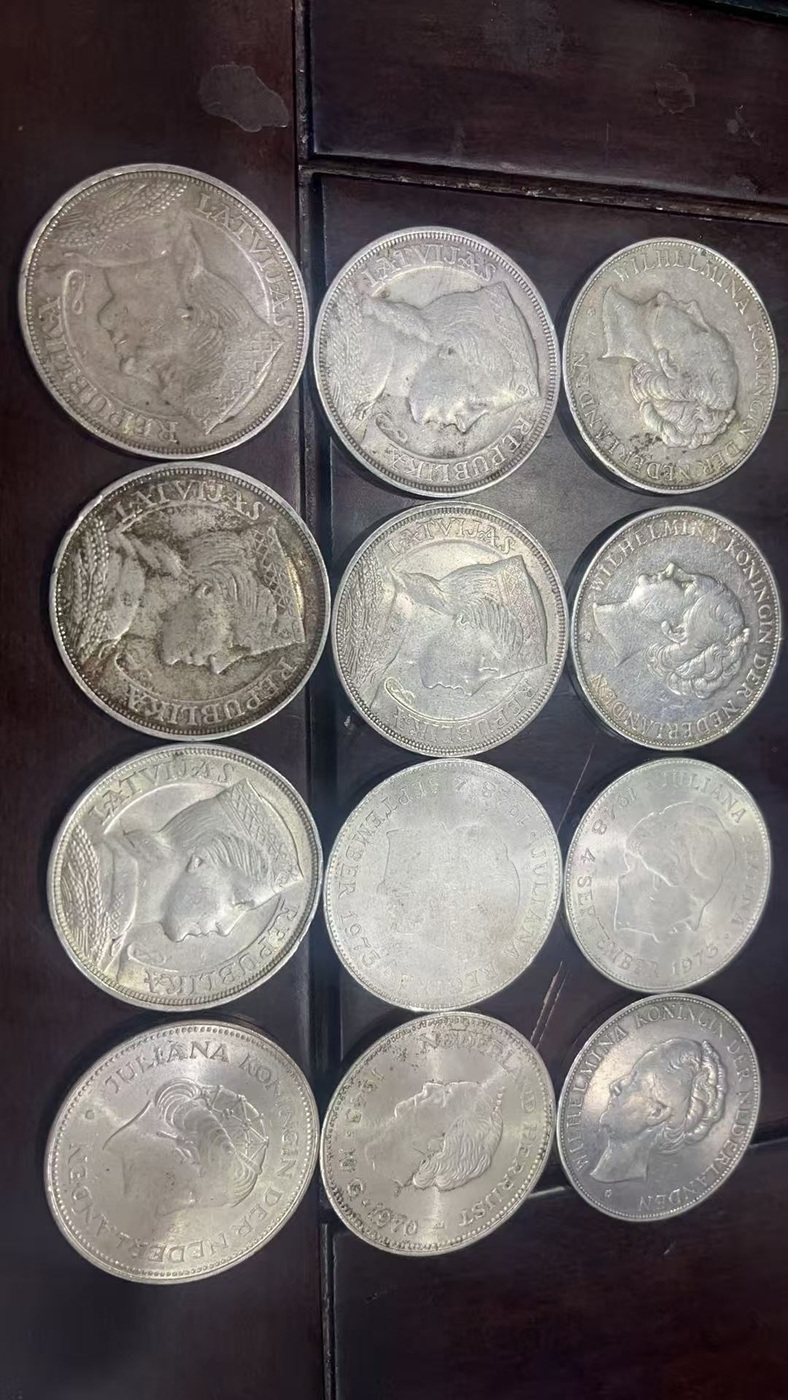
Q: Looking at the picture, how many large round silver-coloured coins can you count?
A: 12